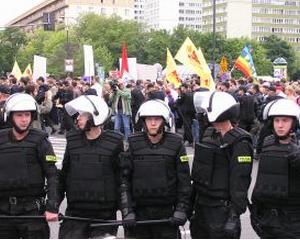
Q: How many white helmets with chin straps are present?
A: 5